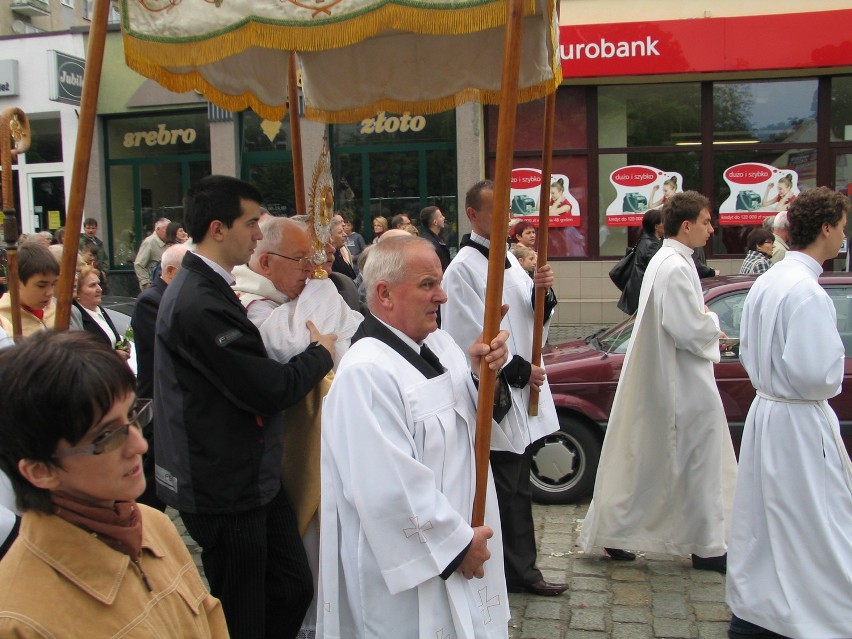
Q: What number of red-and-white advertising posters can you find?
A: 3